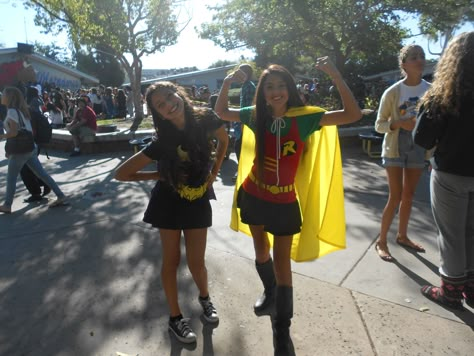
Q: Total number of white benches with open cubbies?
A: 0